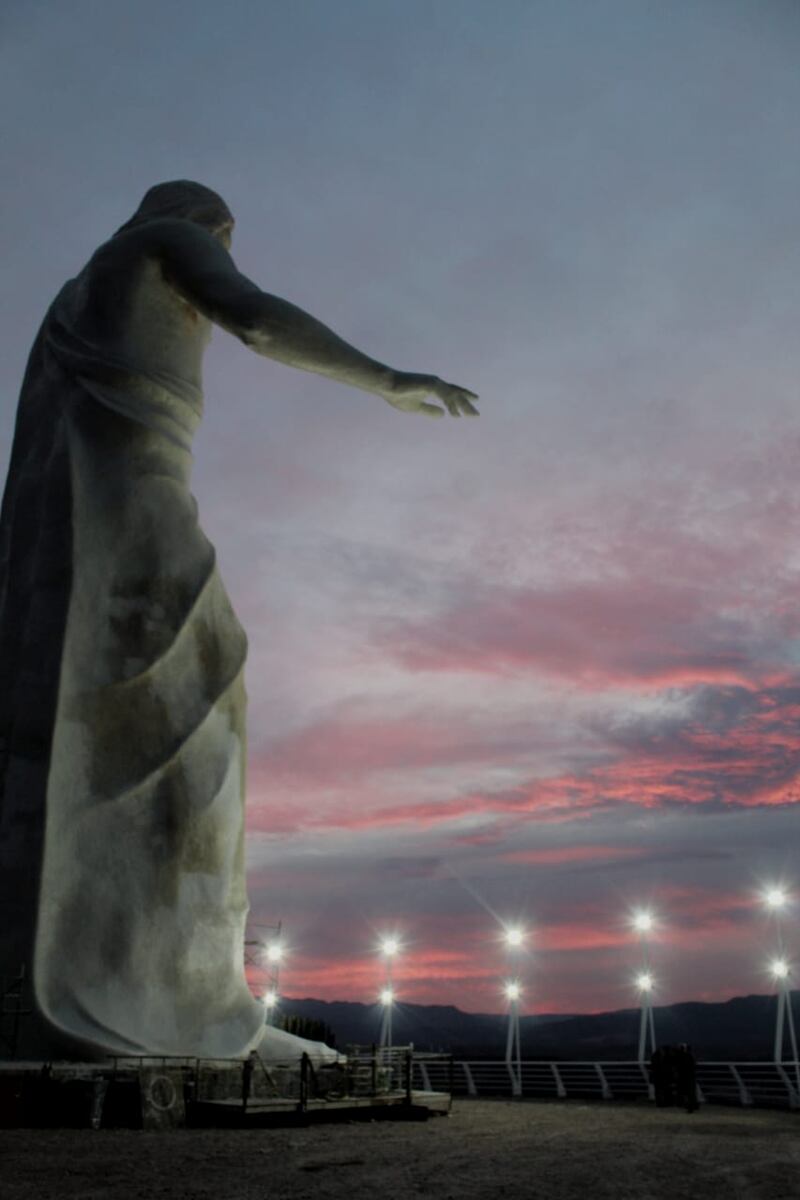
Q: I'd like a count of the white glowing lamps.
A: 10